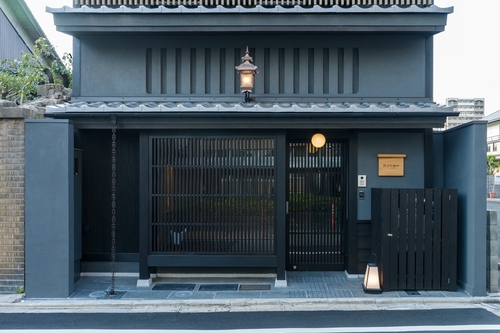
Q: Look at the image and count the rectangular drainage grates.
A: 3